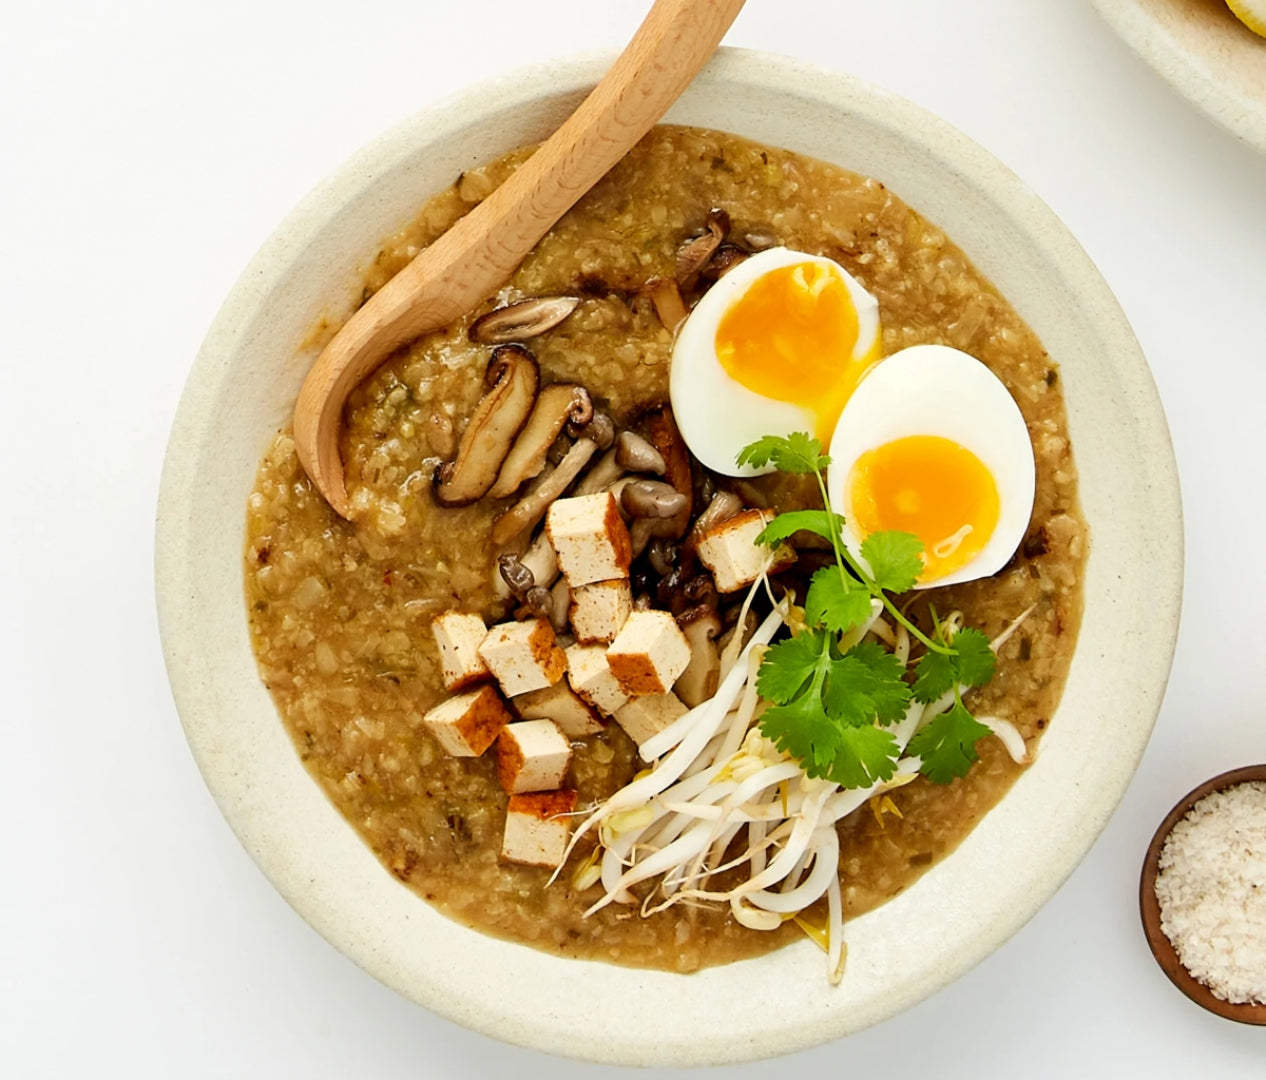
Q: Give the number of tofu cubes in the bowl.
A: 12